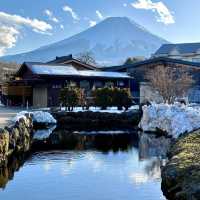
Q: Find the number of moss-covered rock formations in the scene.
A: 2